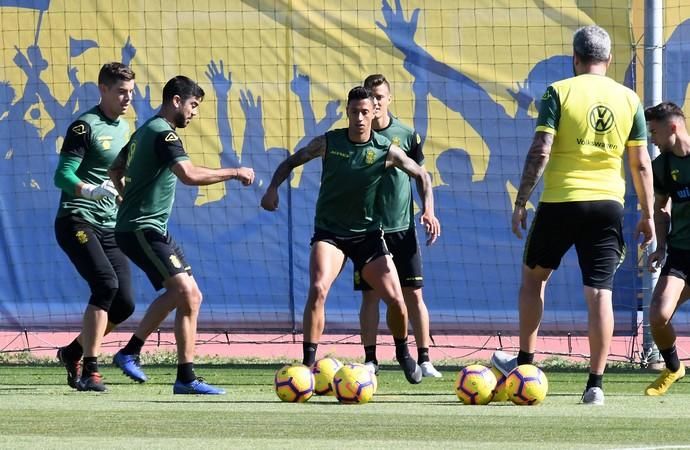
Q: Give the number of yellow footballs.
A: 6